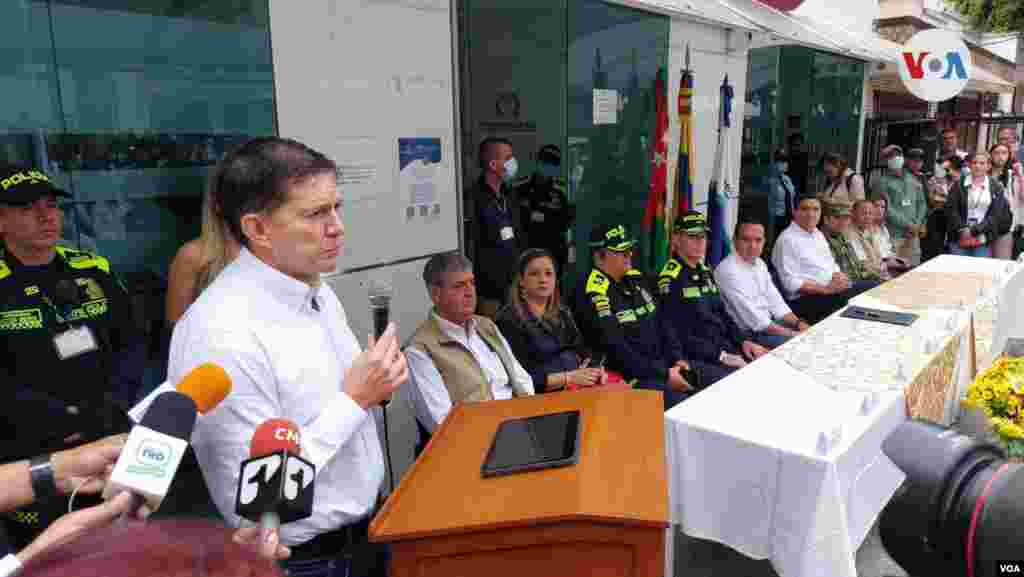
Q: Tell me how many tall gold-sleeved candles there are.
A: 0